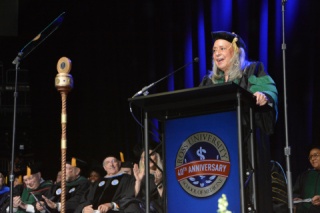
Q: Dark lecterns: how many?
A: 1